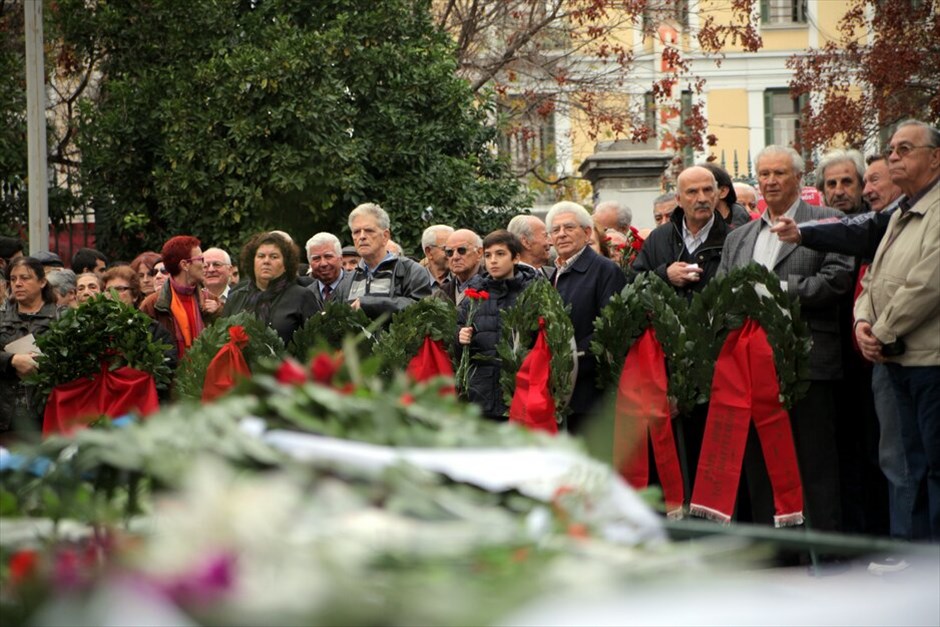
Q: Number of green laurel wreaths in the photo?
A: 7